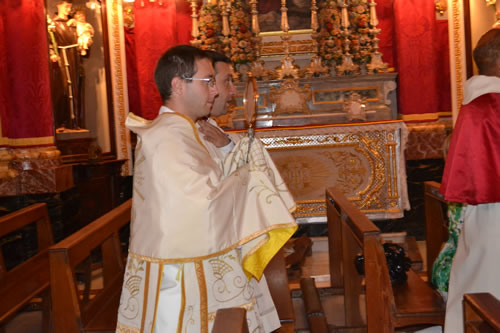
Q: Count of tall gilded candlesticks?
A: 7